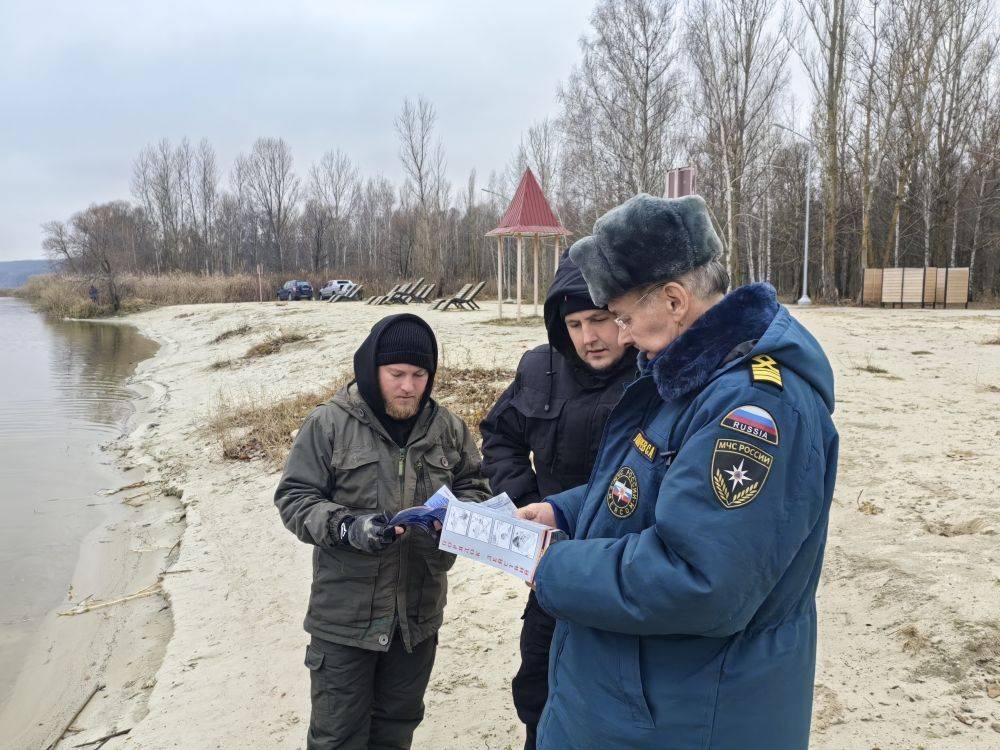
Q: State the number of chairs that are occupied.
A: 0